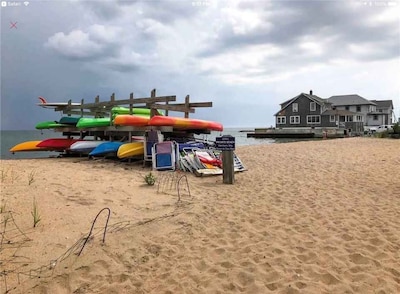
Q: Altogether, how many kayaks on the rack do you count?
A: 11